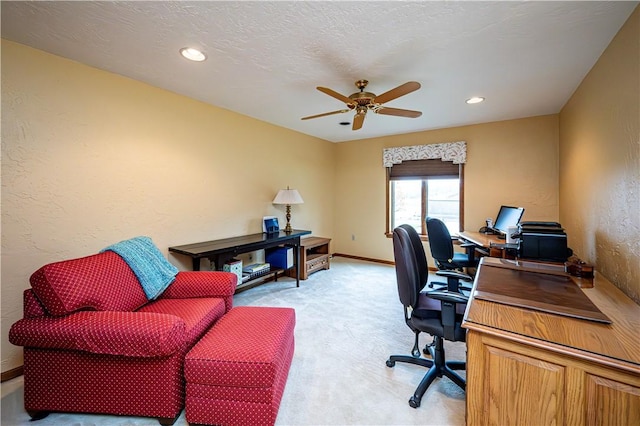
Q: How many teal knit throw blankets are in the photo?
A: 1